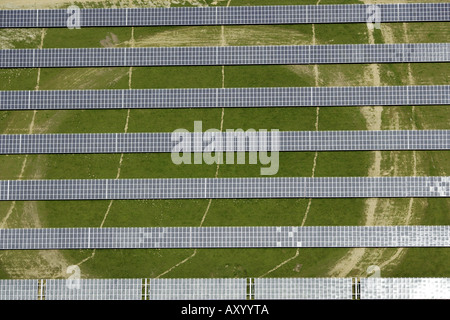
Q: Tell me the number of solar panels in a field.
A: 7